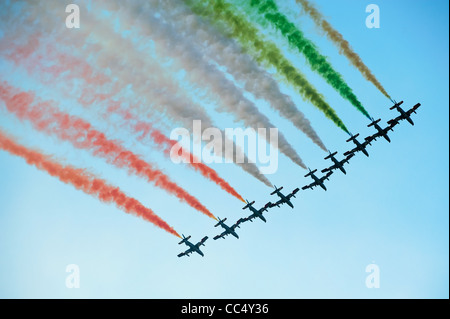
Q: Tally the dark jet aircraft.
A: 9